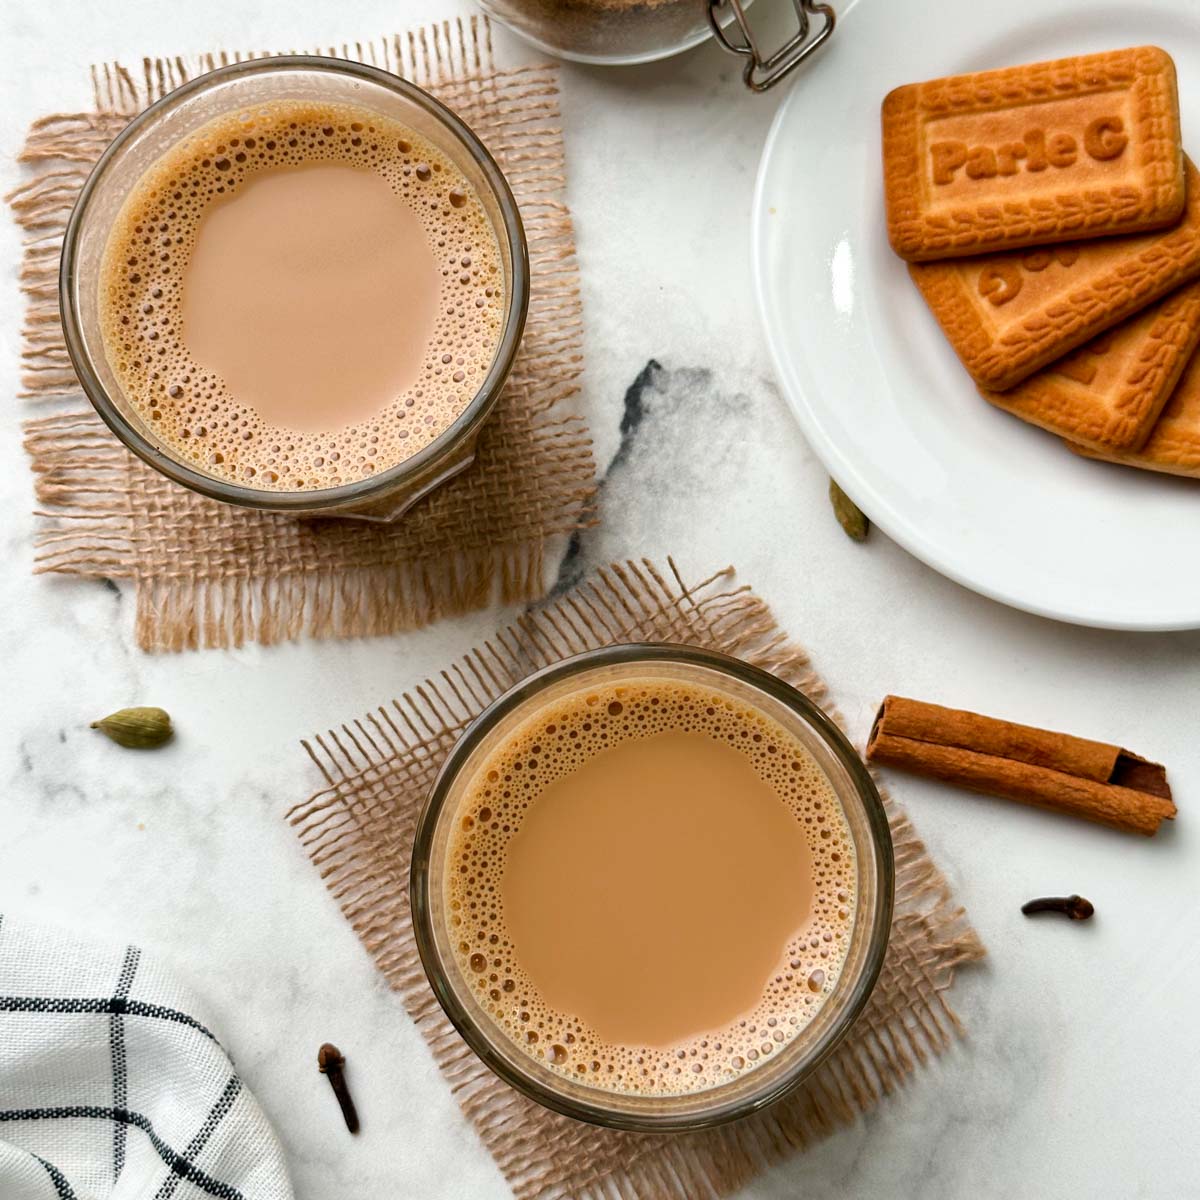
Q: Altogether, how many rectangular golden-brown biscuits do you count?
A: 4